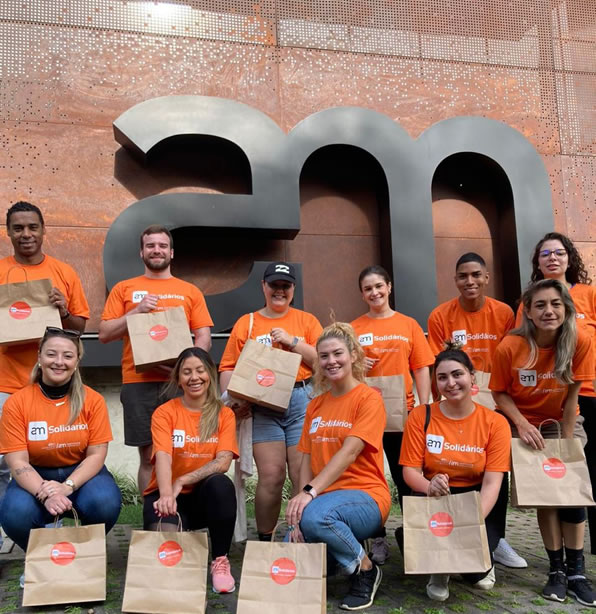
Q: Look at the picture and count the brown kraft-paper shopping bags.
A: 10